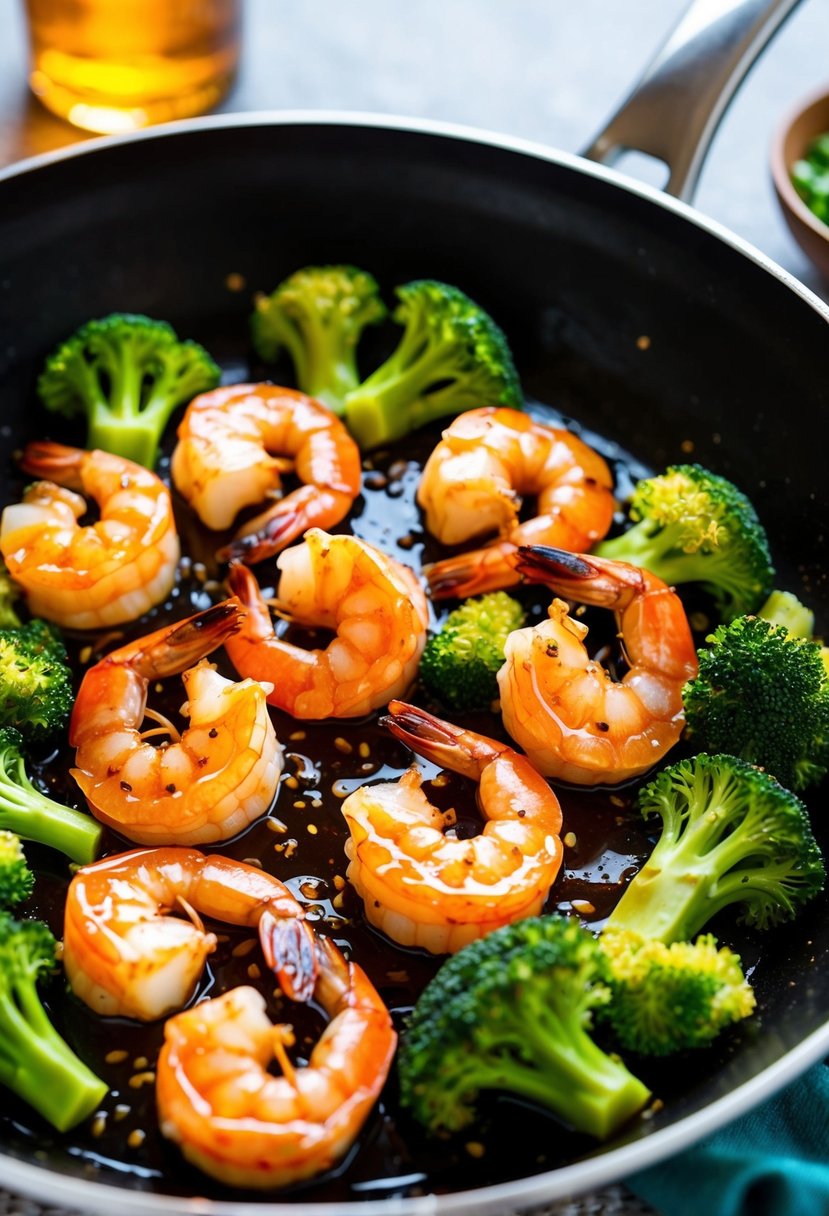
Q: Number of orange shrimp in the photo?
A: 9